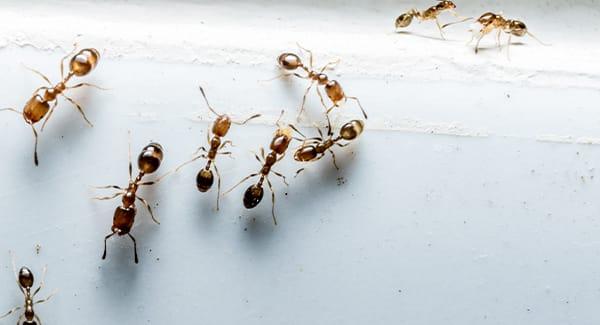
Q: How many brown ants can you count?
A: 9